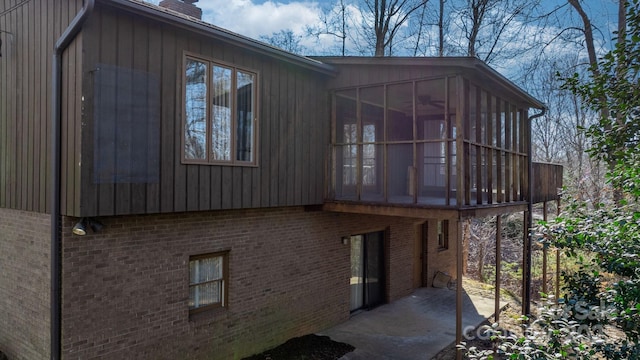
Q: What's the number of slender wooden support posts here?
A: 5